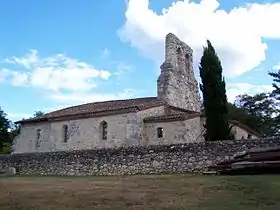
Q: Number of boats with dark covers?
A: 0